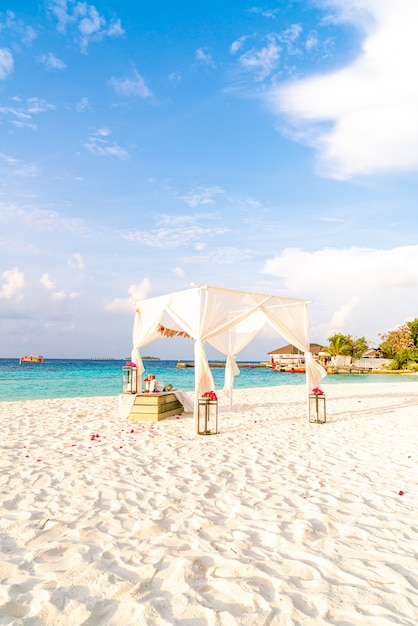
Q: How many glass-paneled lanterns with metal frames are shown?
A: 3